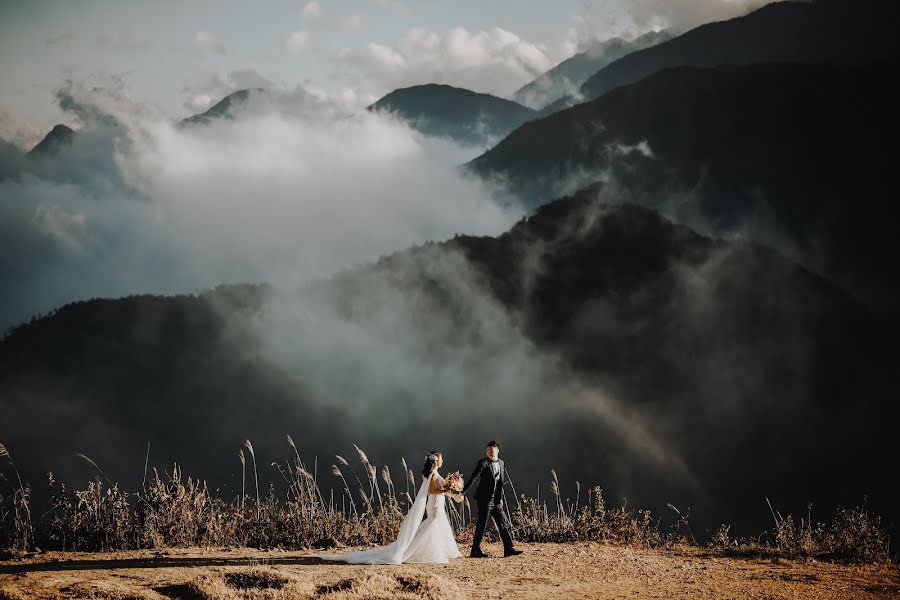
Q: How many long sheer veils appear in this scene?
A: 1